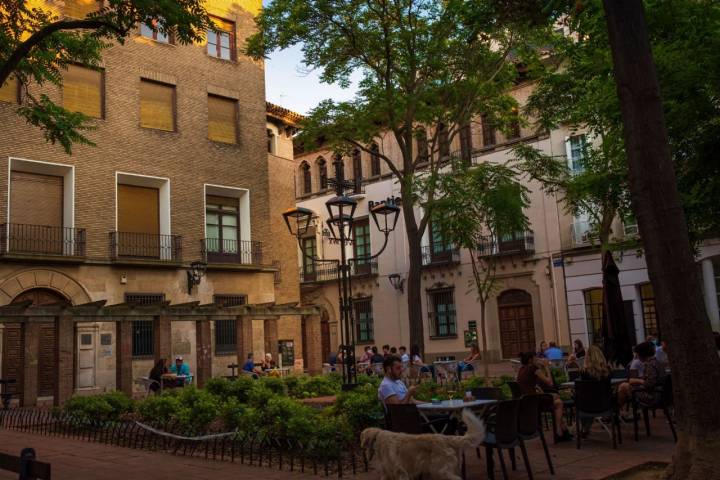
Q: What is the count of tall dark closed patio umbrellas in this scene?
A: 1